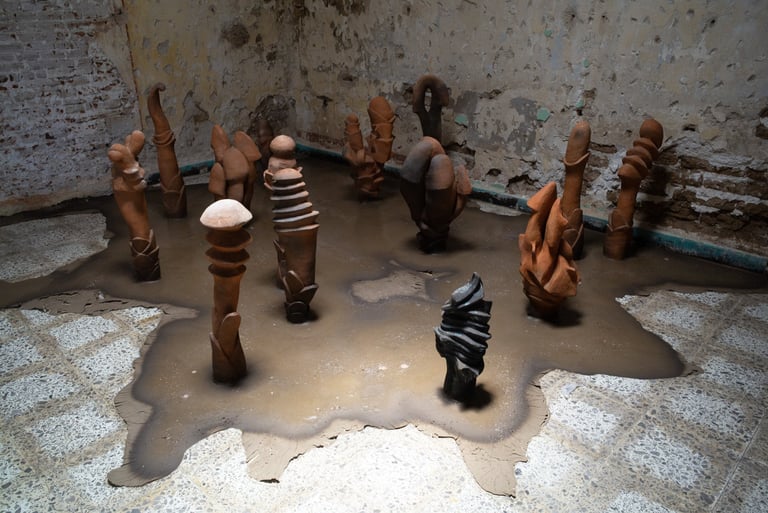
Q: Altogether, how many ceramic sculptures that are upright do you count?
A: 14